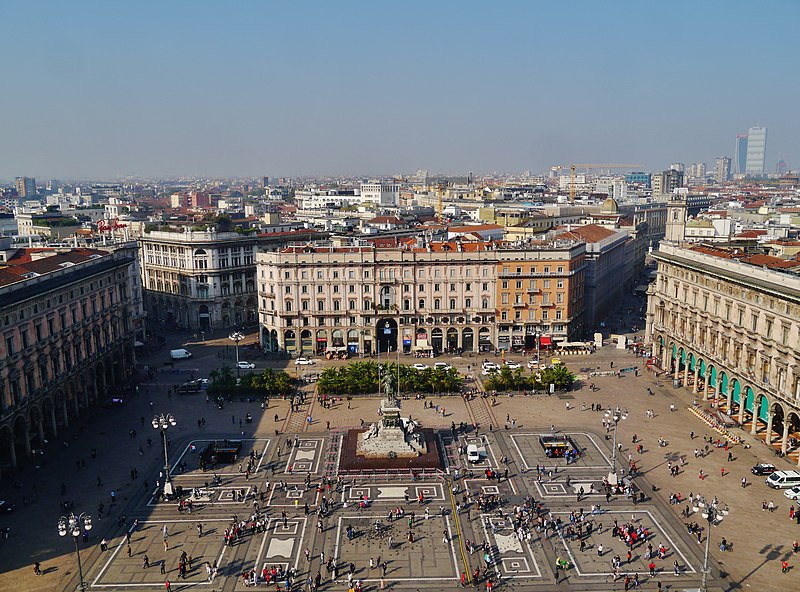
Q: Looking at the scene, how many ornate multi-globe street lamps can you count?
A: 6